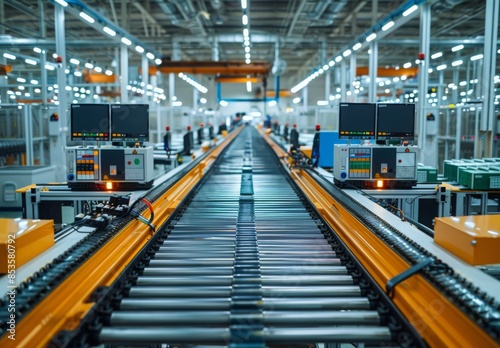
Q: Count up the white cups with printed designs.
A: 0